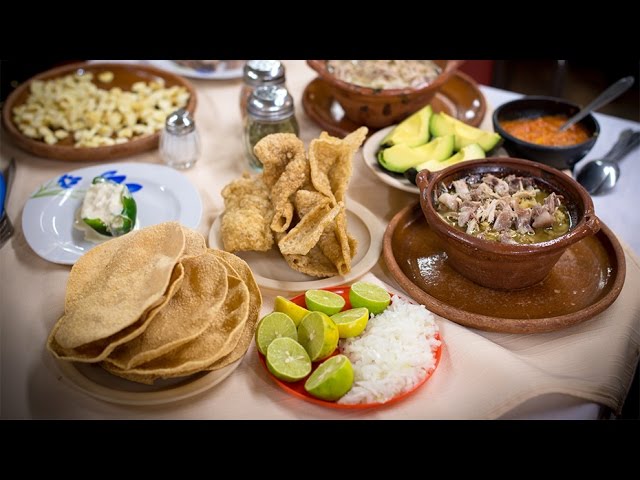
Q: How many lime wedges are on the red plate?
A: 8